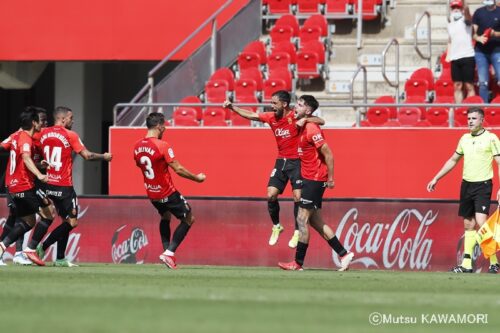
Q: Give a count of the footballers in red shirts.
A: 6